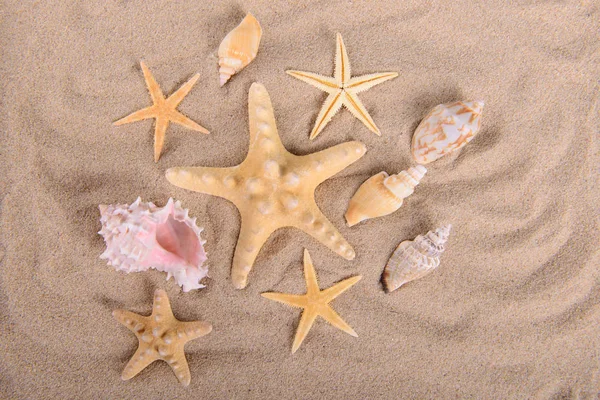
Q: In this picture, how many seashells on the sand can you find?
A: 5